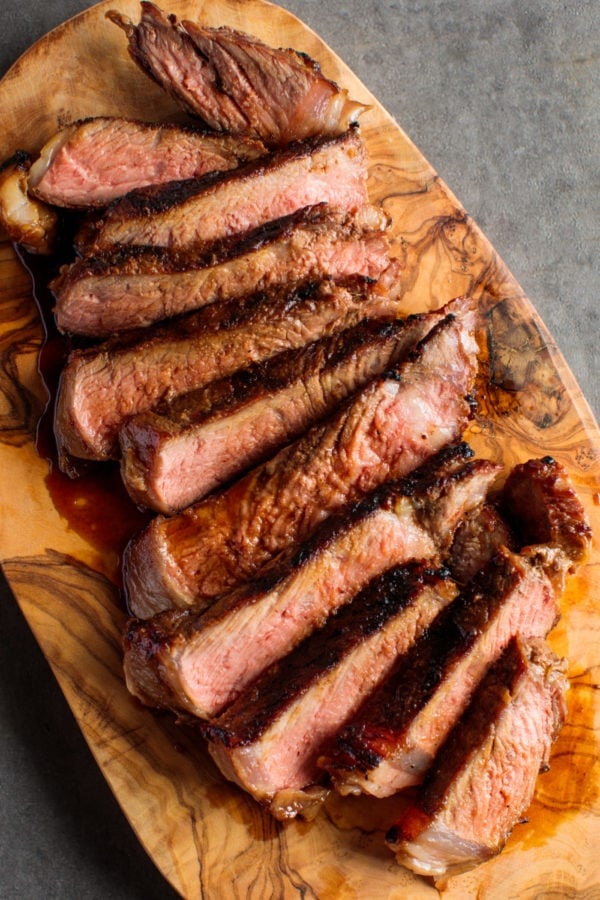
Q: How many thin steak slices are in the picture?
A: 11